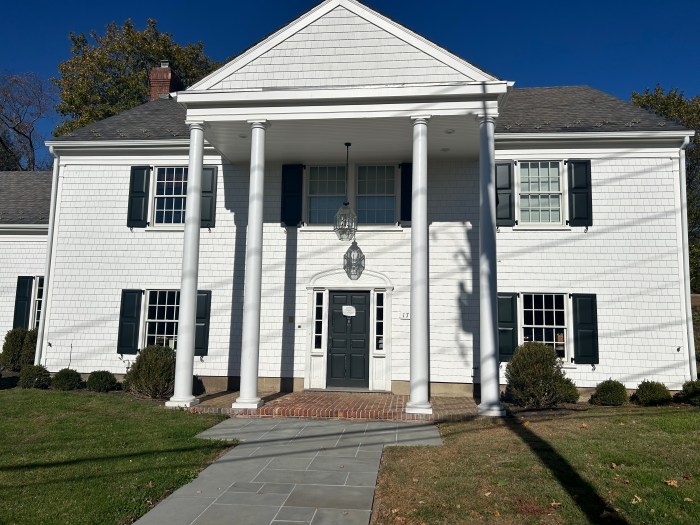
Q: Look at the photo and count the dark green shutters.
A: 11